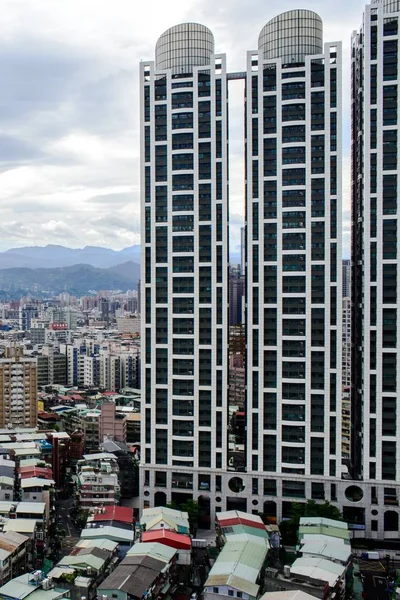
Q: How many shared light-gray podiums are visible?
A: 1